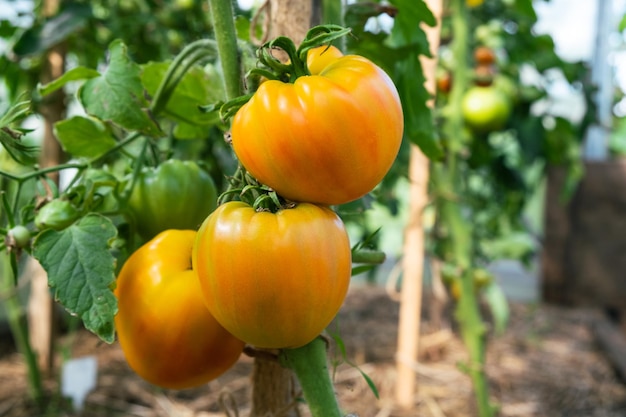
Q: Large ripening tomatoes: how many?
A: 3